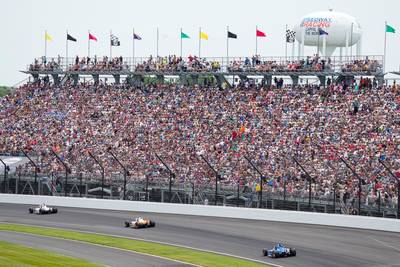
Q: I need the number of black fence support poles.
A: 11